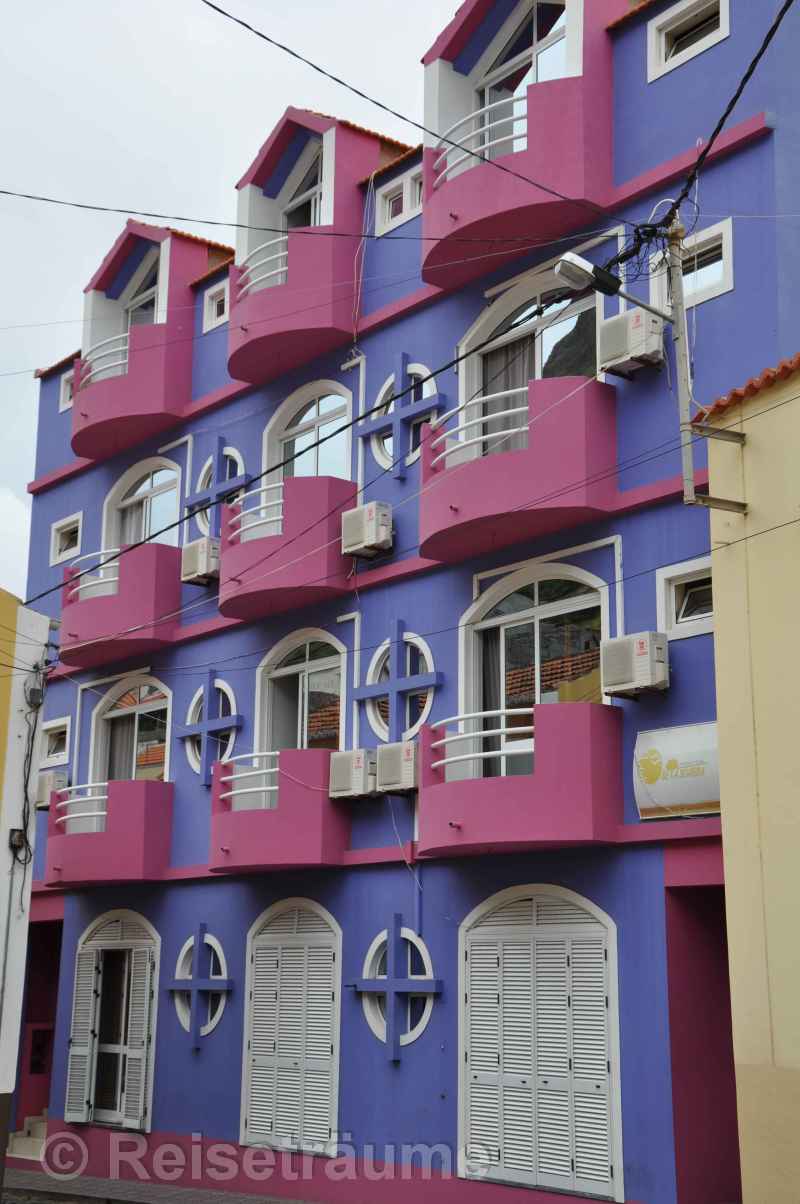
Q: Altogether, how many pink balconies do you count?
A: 9